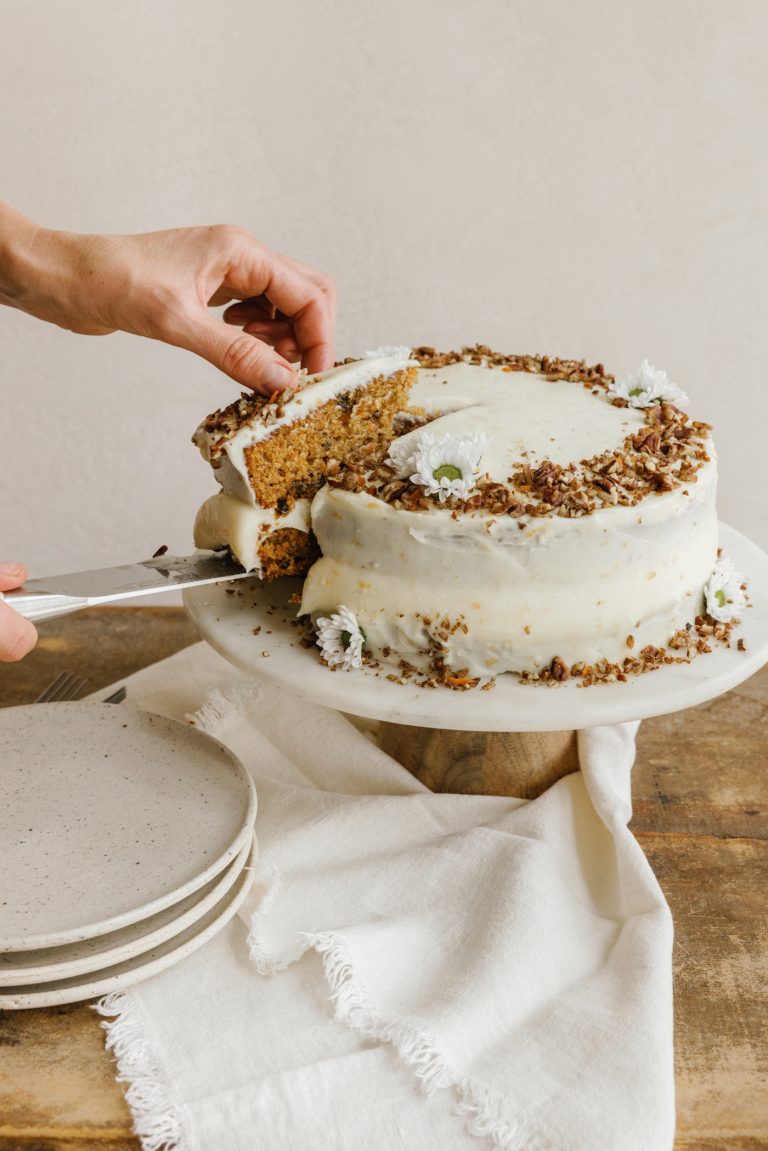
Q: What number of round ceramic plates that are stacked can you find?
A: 3